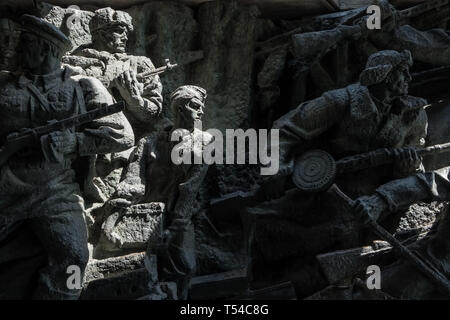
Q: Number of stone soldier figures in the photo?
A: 4